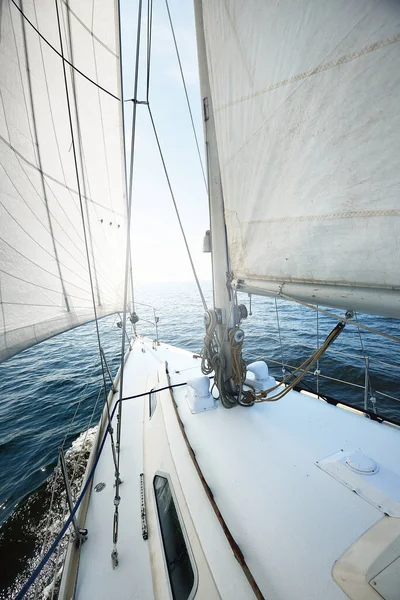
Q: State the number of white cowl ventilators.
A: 2